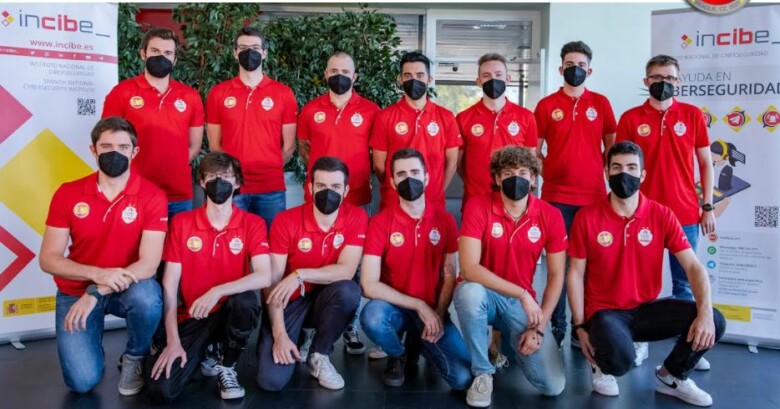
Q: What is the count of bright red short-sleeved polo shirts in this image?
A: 13